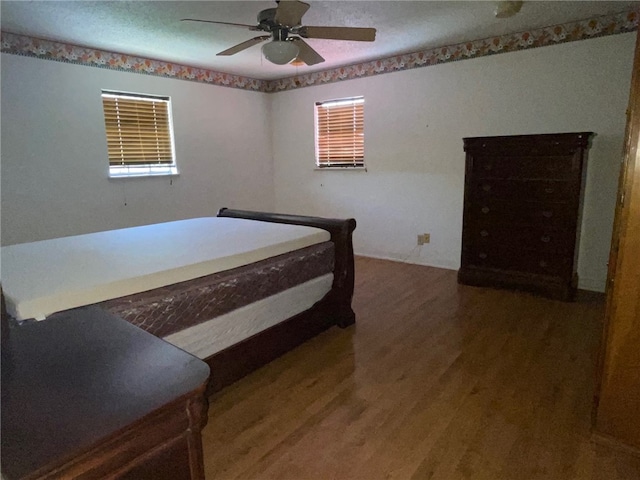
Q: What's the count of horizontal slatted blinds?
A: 2